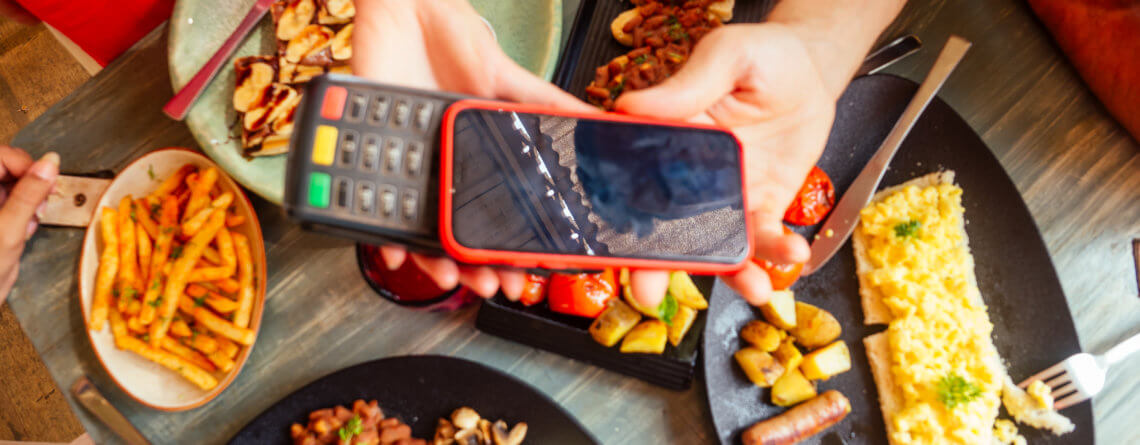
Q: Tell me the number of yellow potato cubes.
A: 12